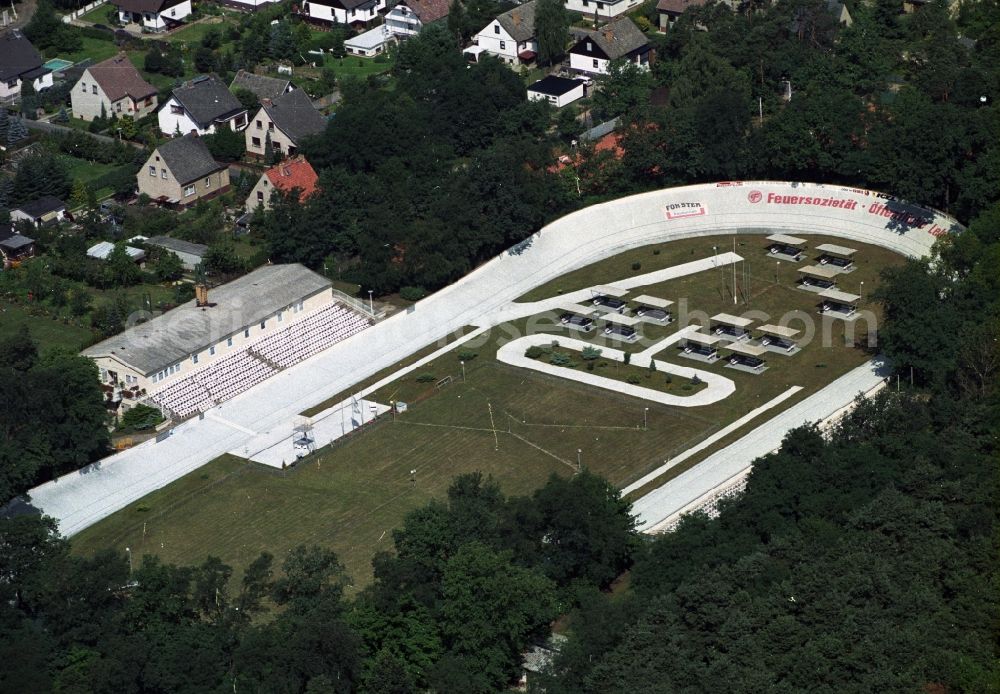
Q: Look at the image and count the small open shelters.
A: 12